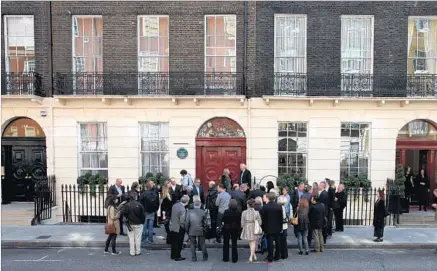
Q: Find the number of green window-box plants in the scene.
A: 4